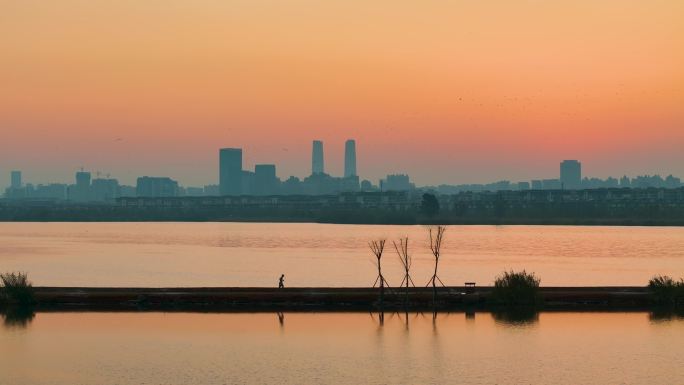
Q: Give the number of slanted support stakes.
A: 6